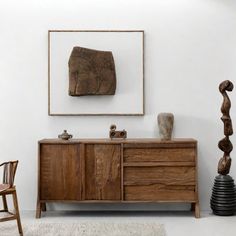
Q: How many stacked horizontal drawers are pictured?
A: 3